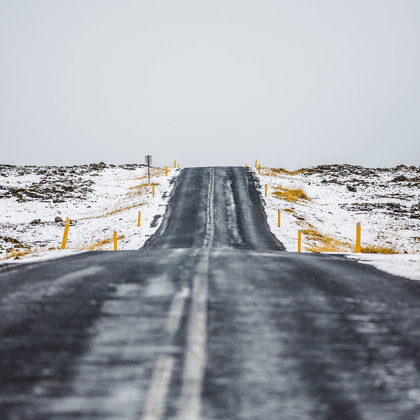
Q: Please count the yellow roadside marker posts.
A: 14